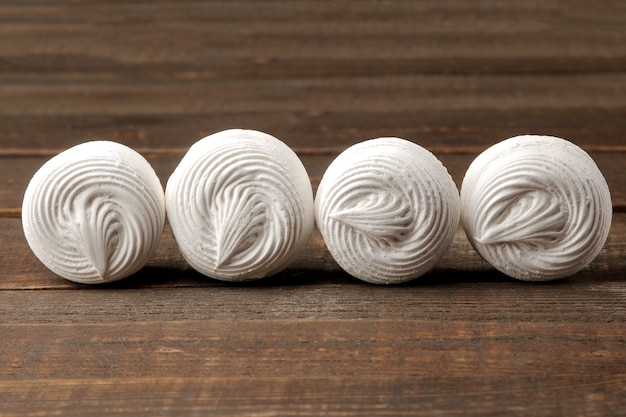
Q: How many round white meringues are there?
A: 4